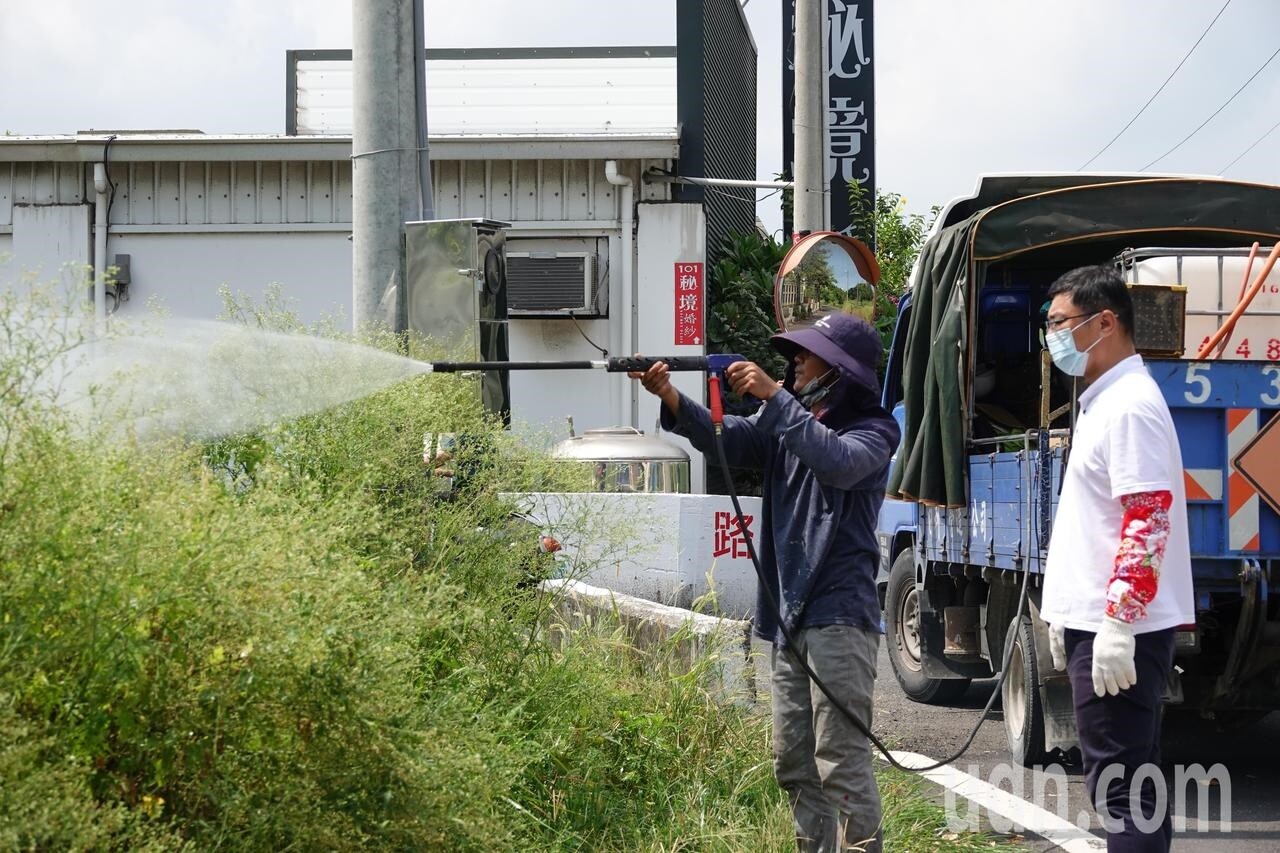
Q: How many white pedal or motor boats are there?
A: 0